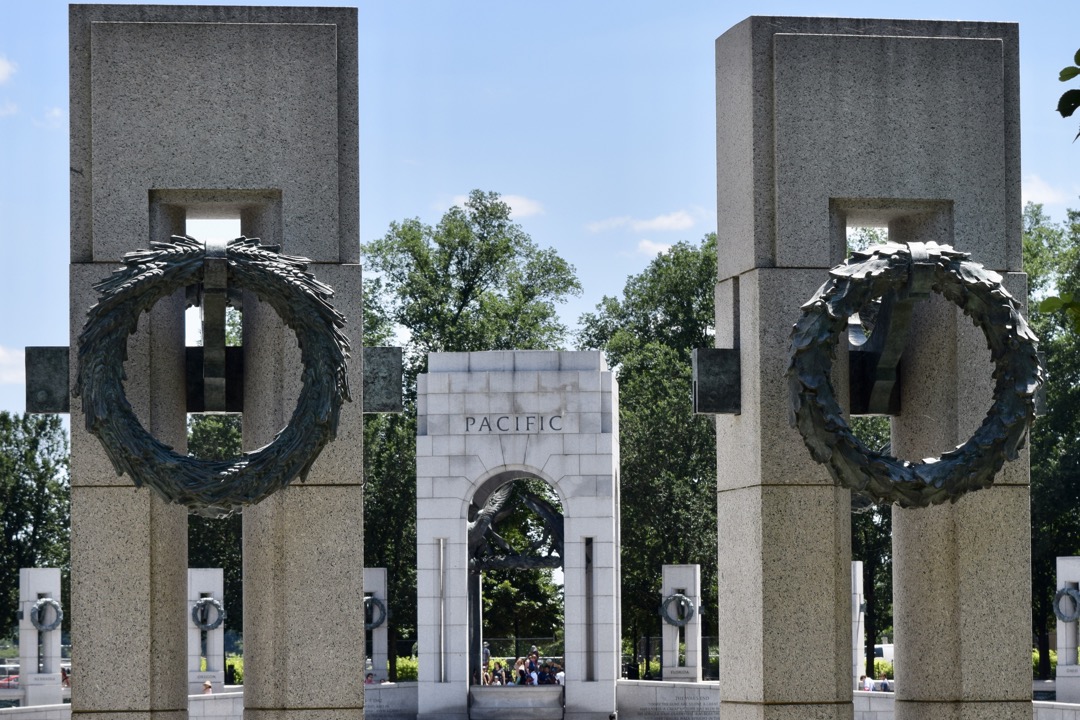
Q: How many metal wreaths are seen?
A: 7